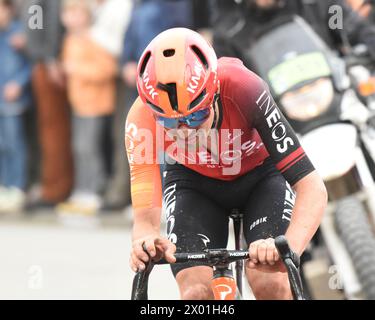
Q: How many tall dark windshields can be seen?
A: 1